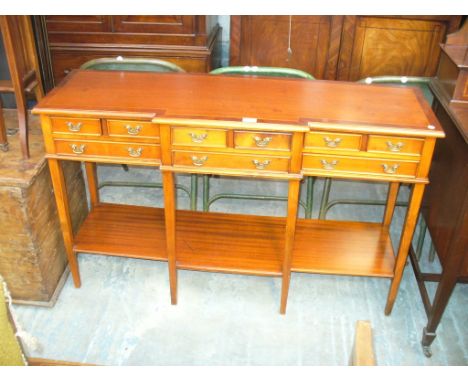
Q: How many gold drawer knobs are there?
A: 12